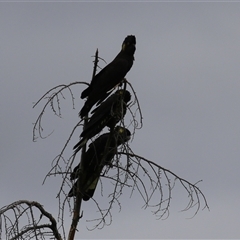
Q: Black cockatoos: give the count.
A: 3